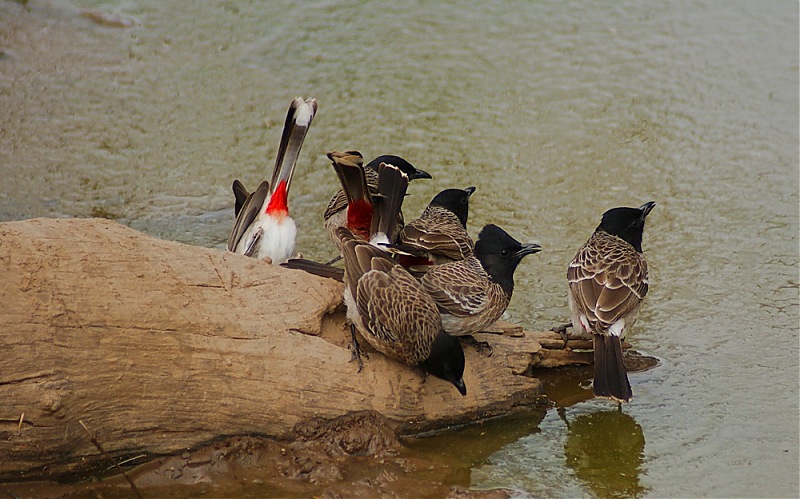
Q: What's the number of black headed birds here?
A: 5